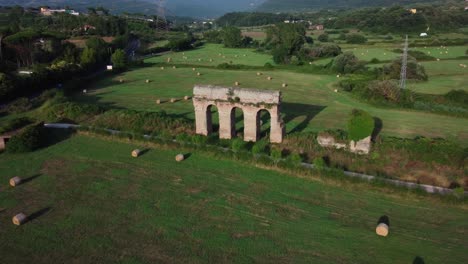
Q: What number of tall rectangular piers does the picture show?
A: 4